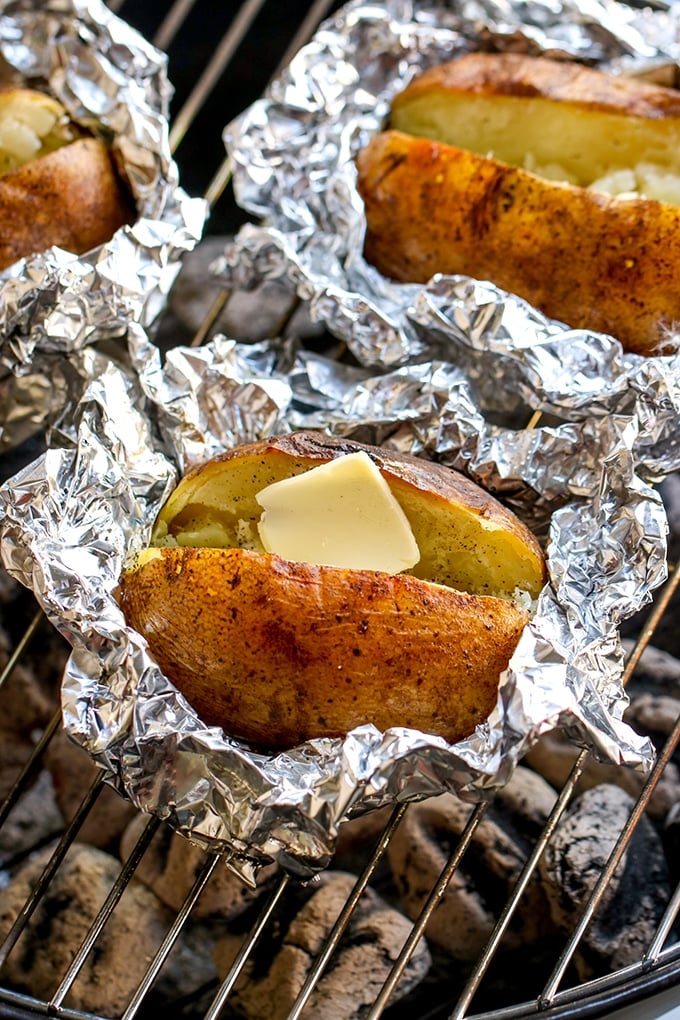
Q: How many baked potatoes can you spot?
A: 3